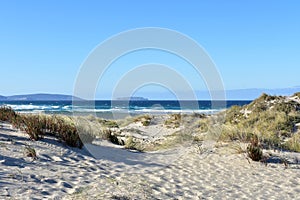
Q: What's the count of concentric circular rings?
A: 2